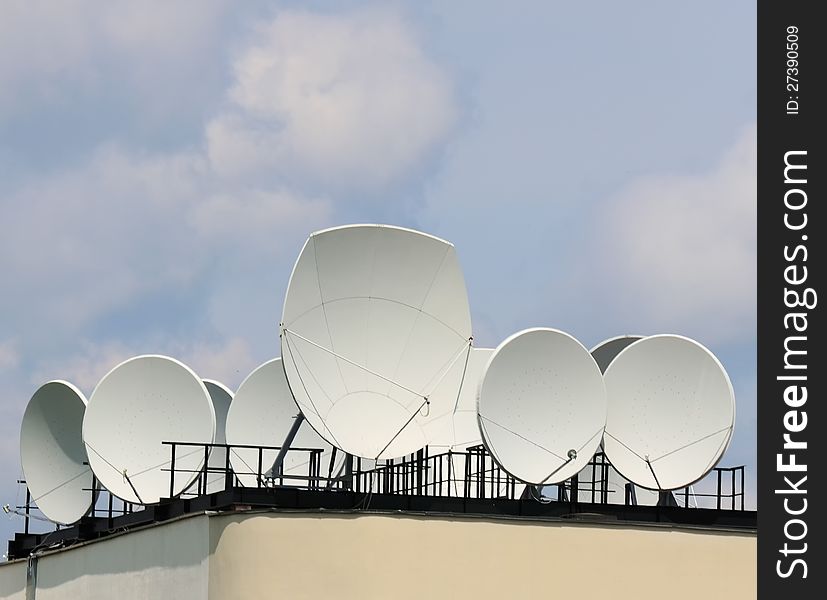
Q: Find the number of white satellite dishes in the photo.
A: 9